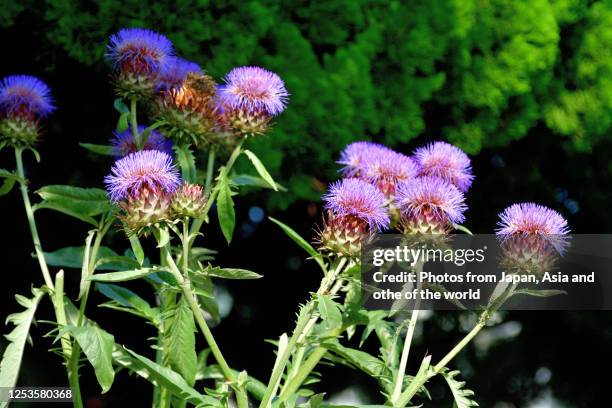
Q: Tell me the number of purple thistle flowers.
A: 12